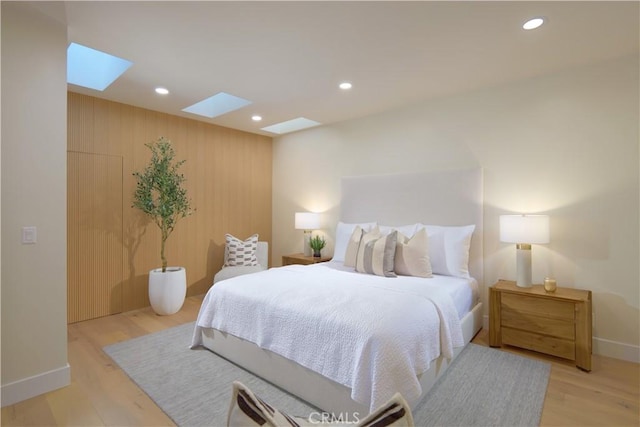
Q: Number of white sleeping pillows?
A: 3